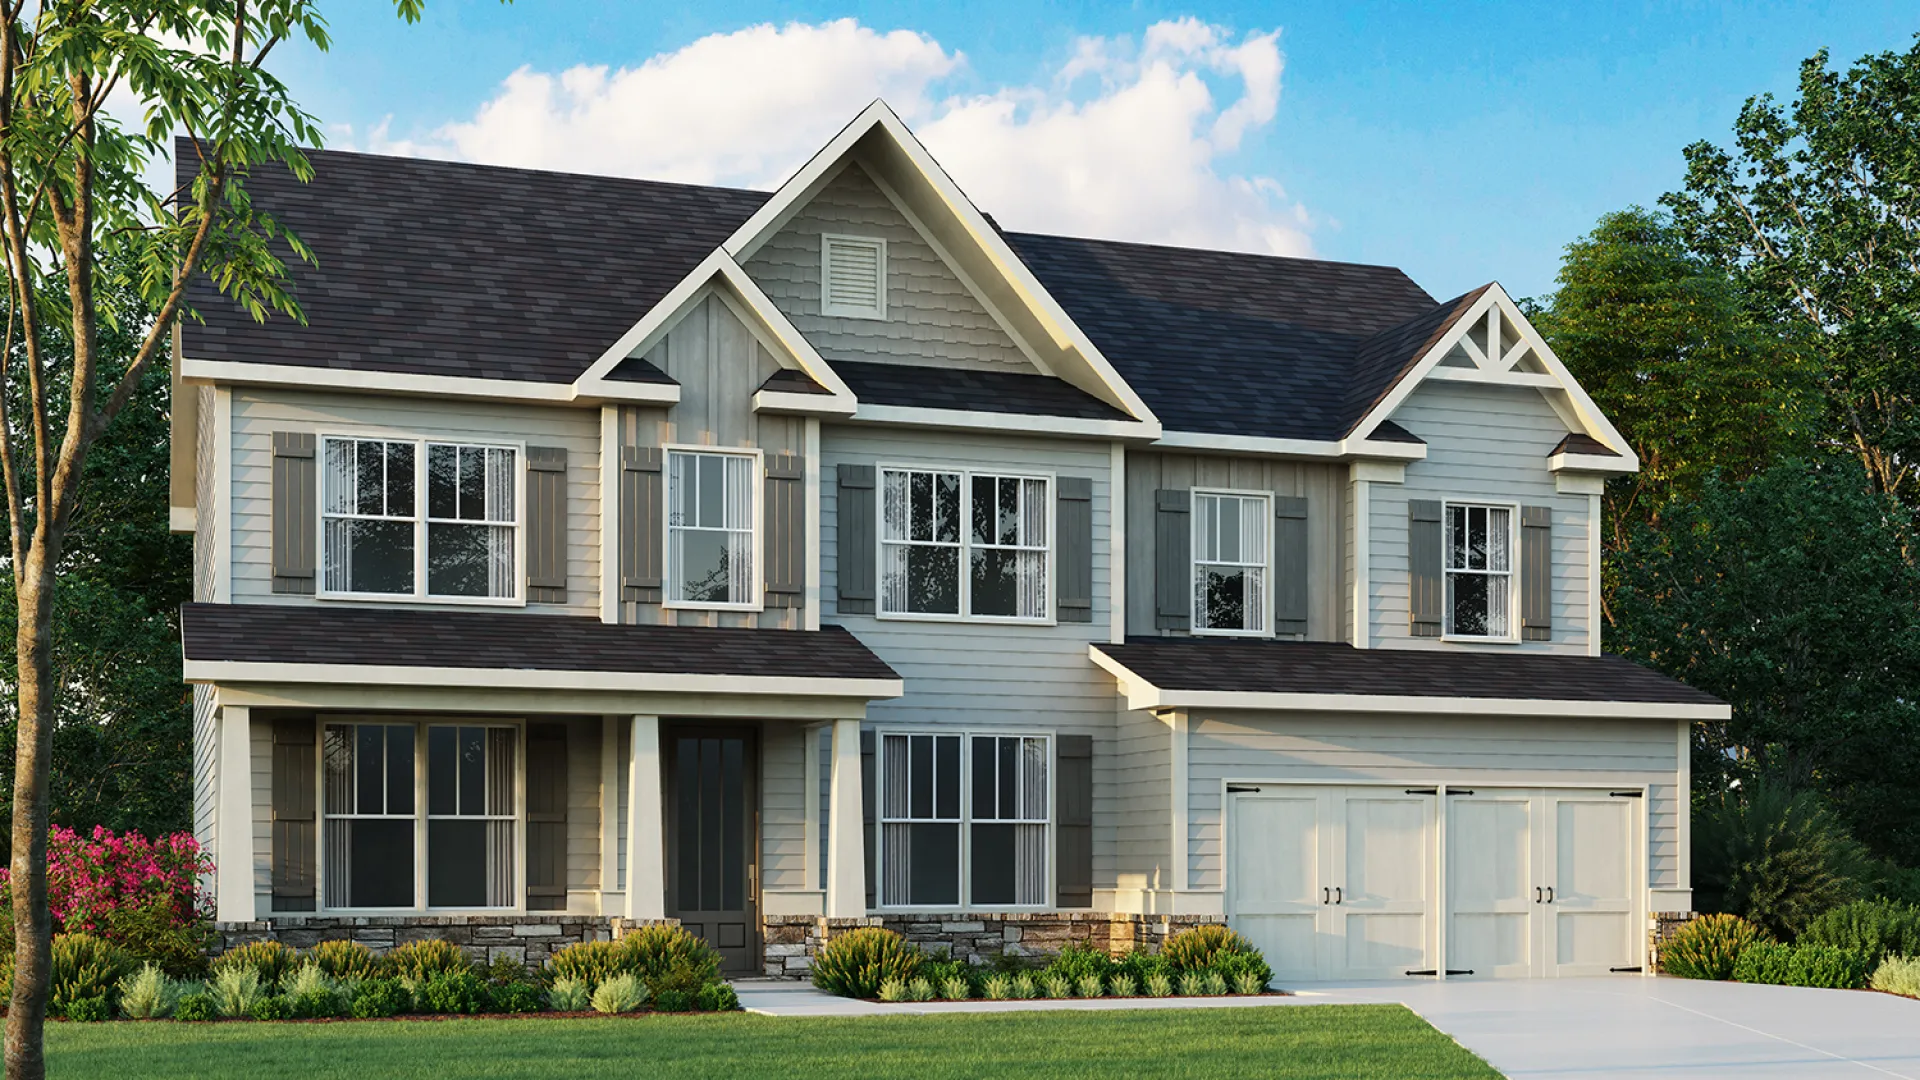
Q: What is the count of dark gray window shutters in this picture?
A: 14